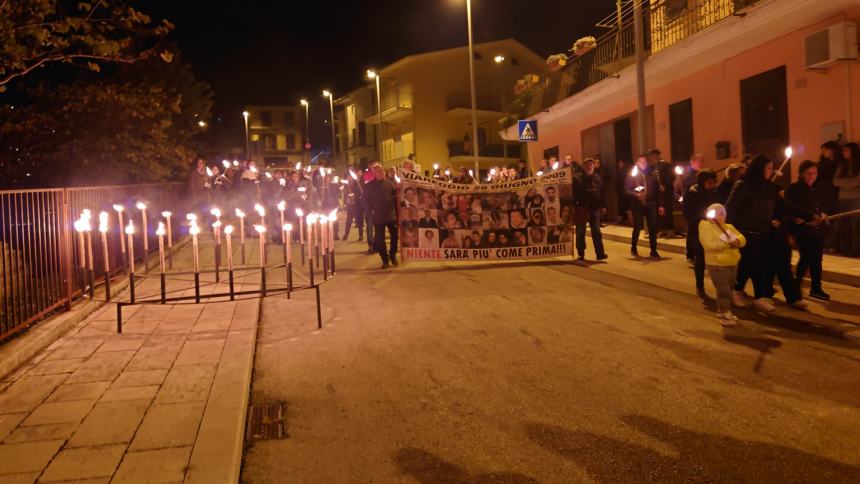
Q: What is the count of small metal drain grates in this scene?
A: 1